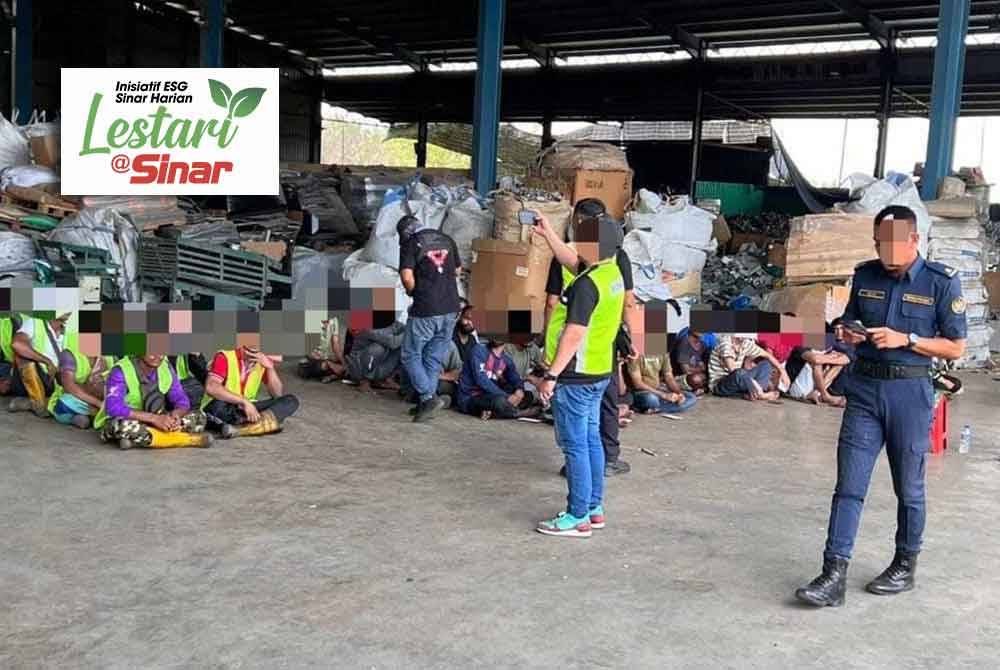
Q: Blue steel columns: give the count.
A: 4